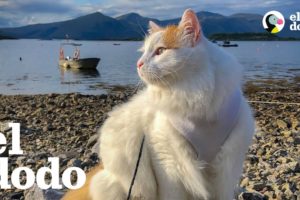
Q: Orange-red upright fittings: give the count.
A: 2